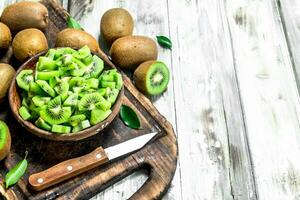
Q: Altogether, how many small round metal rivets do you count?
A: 3